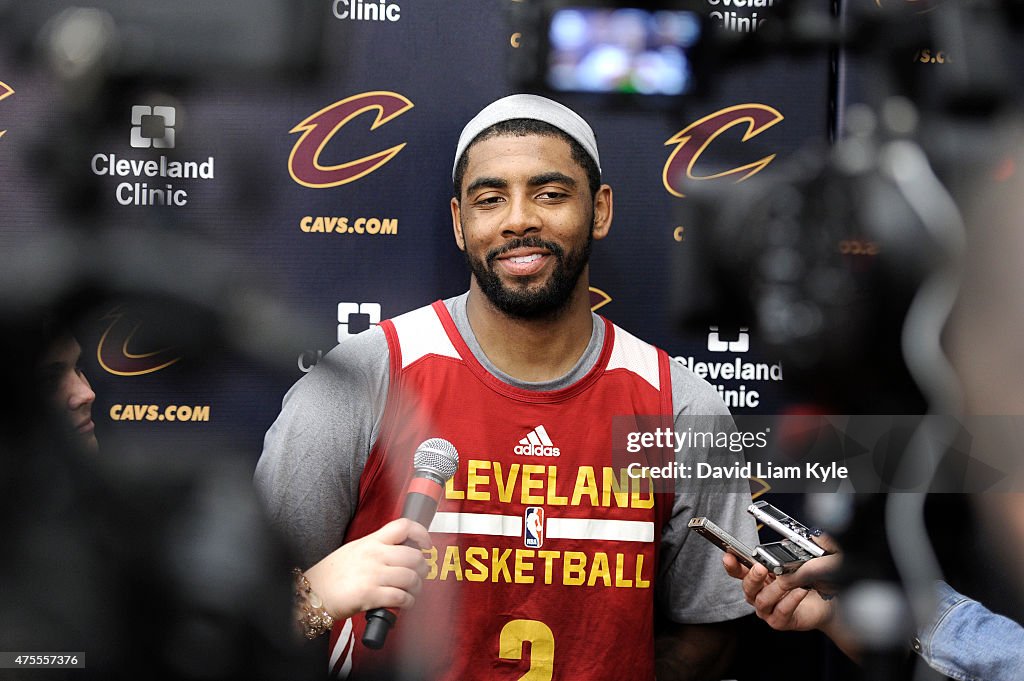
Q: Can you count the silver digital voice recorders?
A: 3